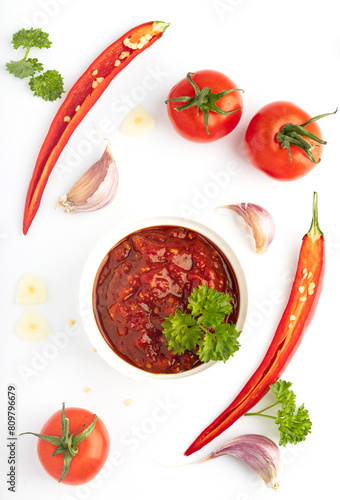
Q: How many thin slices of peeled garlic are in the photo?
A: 3